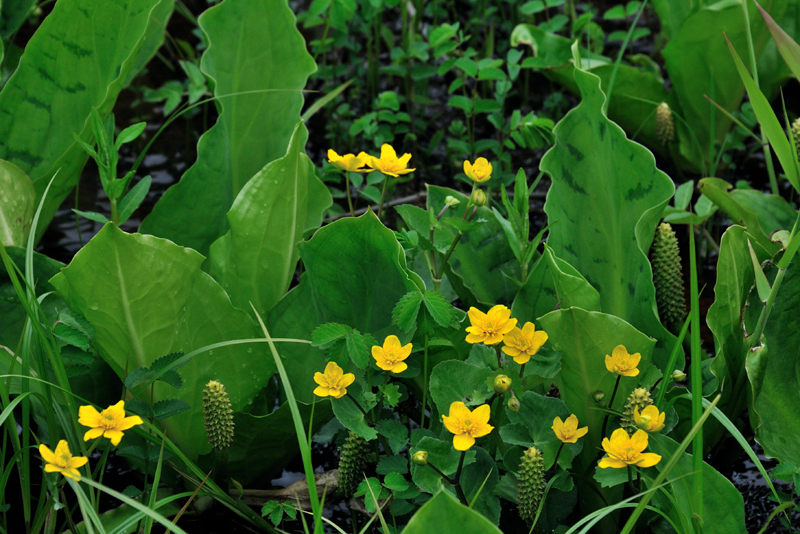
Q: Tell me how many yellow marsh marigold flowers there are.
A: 14